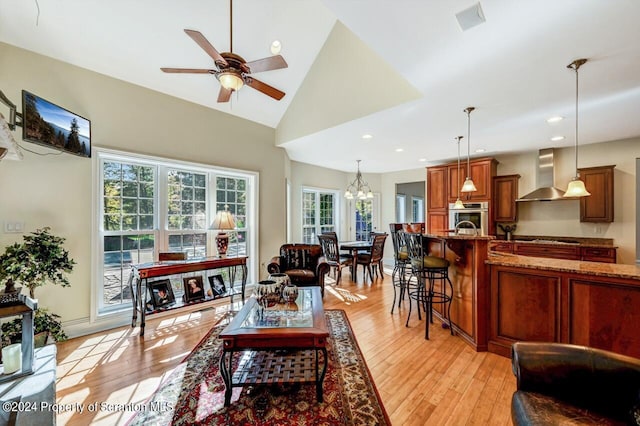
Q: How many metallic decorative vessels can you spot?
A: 3